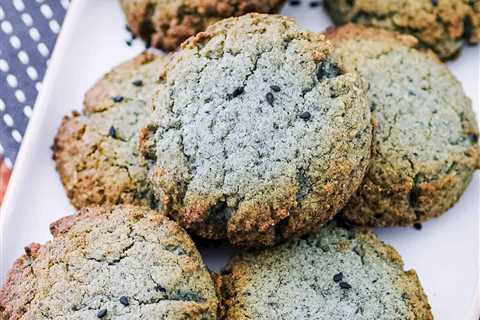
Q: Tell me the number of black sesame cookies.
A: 7